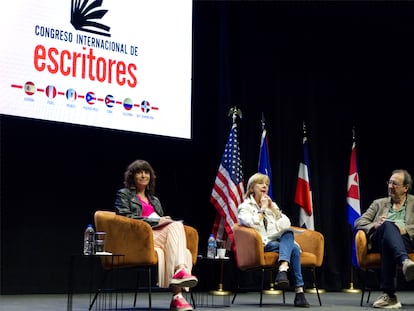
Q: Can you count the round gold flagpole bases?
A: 4